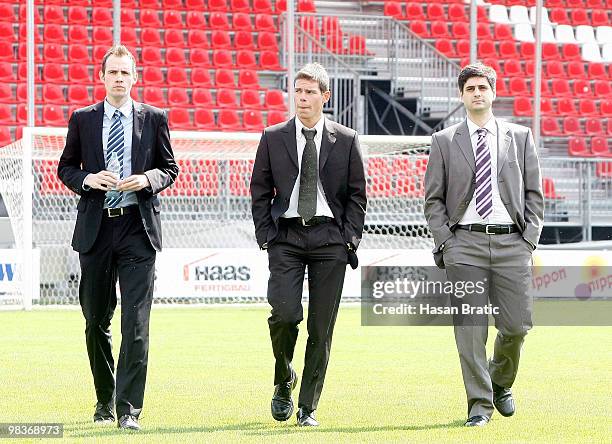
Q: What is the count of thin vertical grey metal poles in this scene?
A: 5